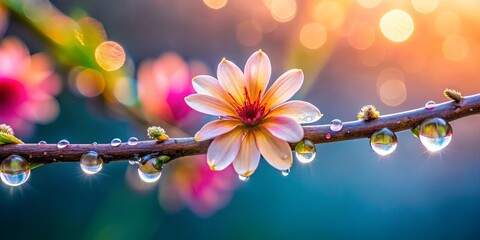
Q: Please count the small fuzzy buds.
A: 4